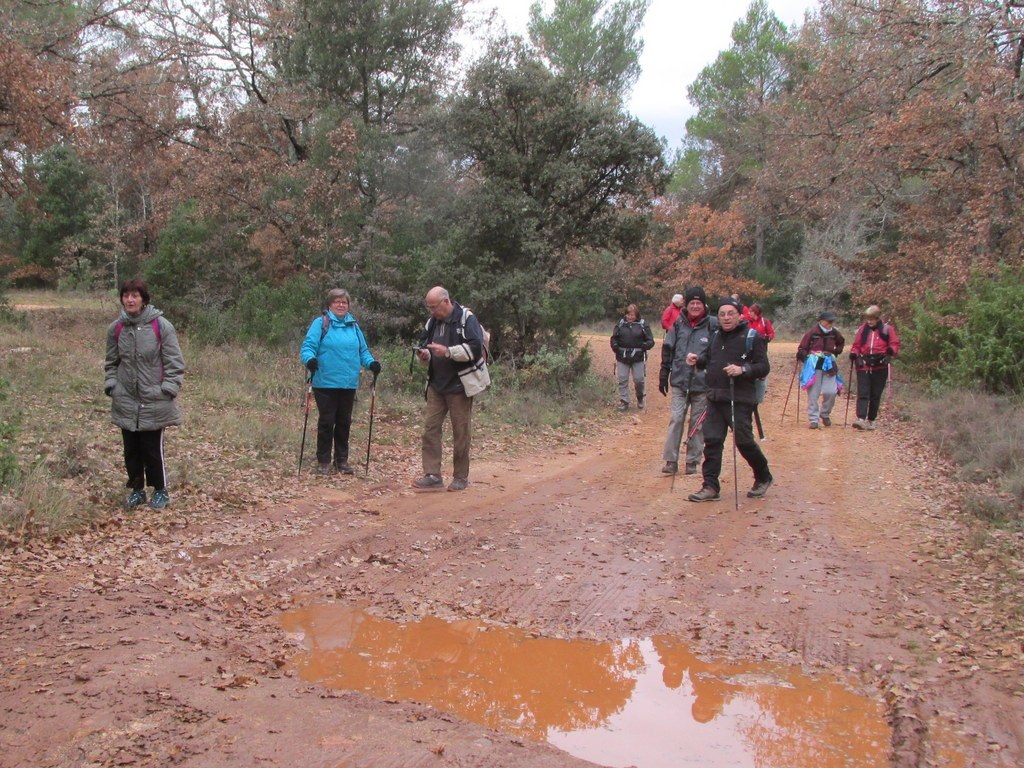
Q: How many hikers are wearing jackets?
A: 11